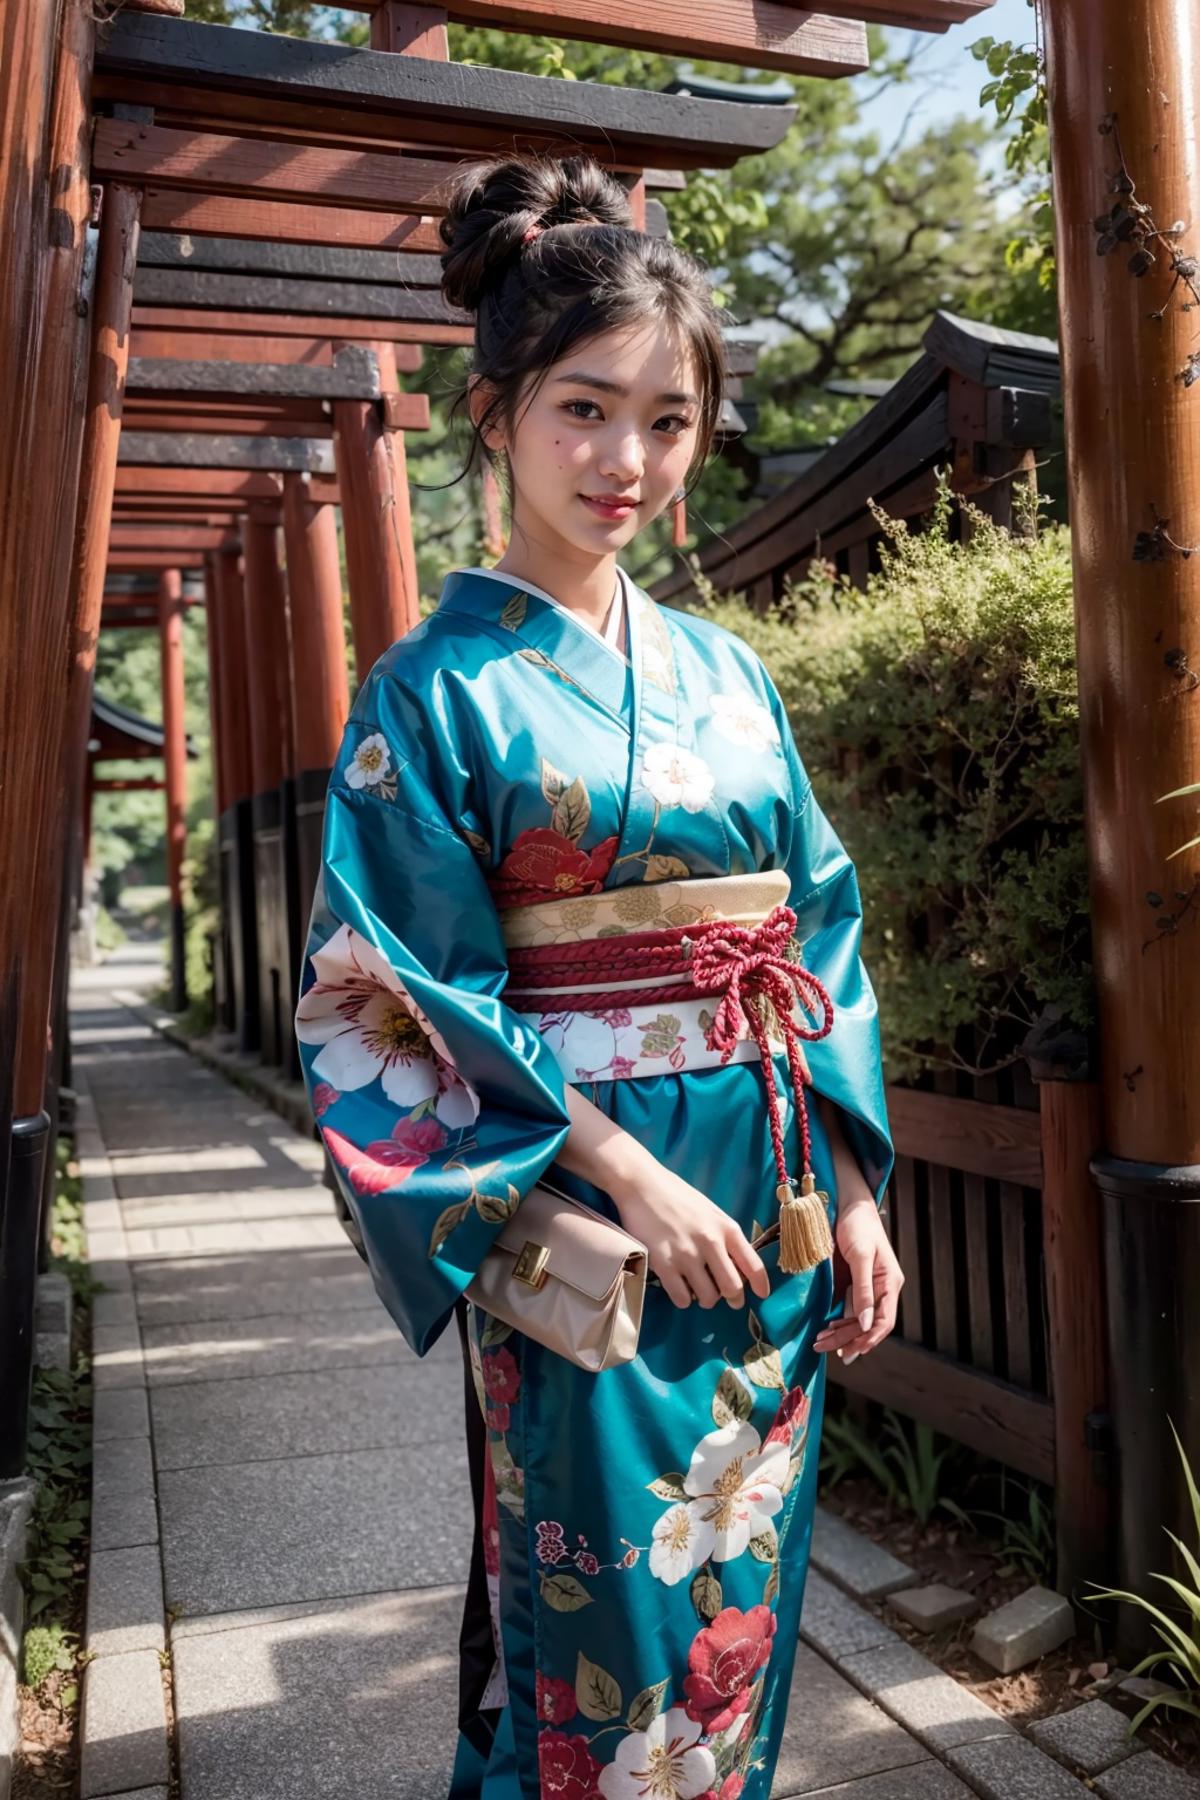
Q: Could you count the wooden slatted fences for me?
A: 1